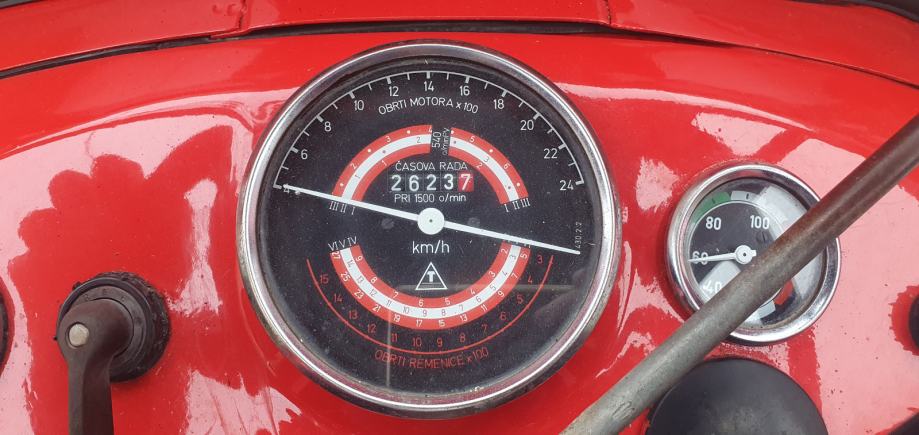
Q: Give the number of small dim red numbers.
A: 13